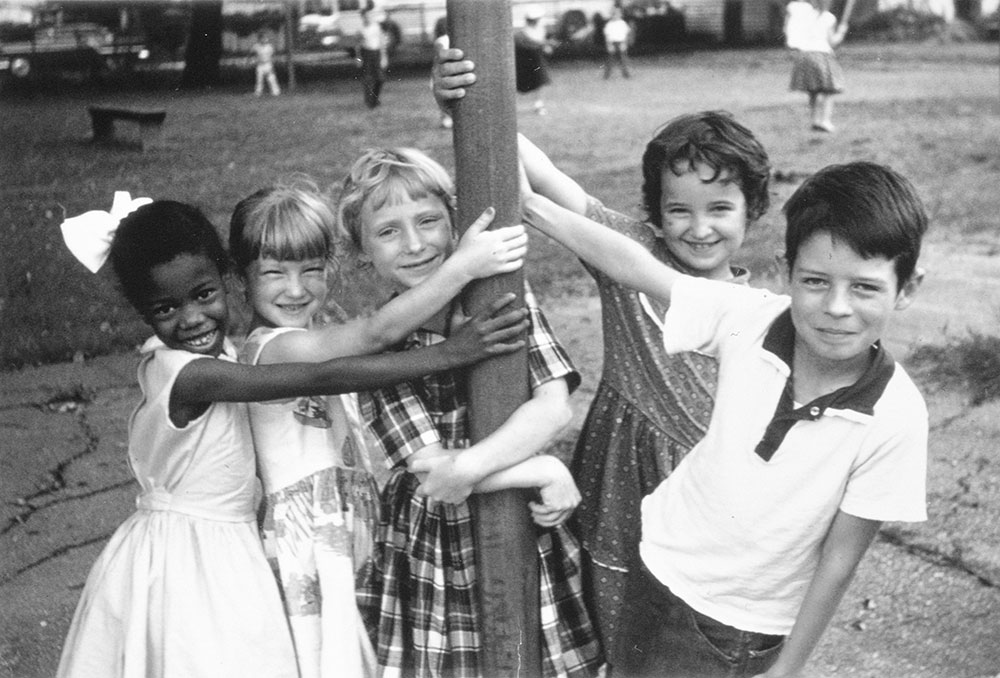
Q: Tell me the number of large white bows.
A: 1